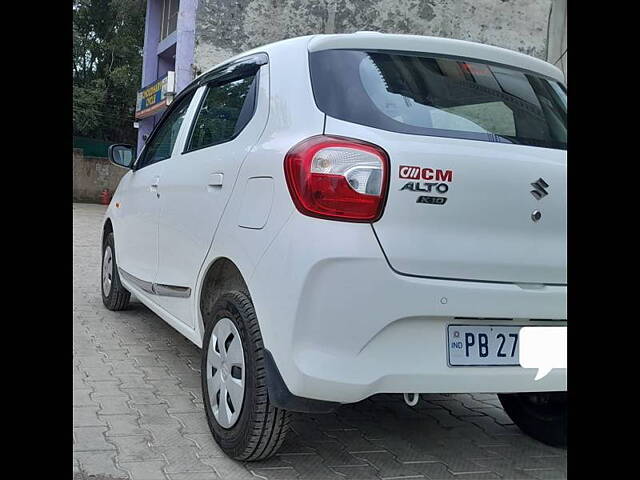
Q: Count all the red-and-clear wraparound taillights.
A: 1